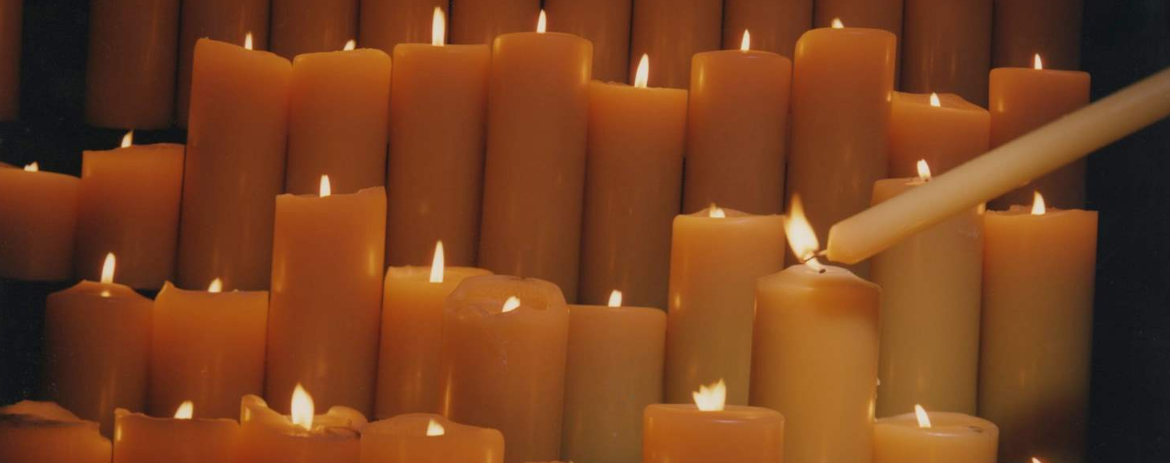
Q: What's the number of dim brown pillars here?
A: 12